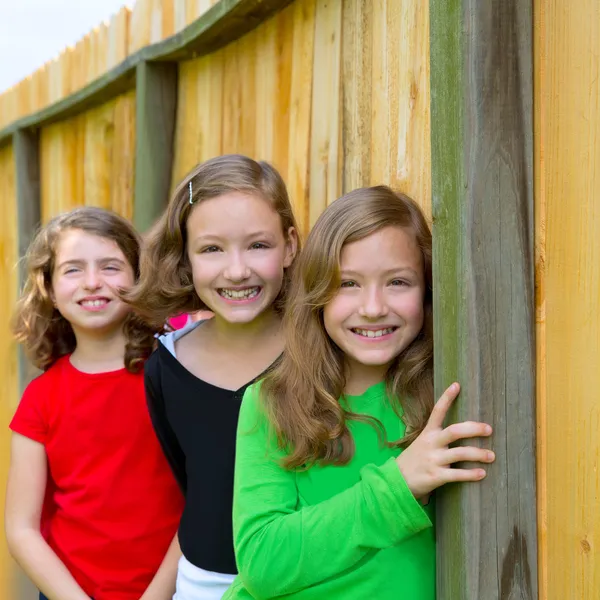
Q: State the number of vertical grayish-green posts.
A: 3